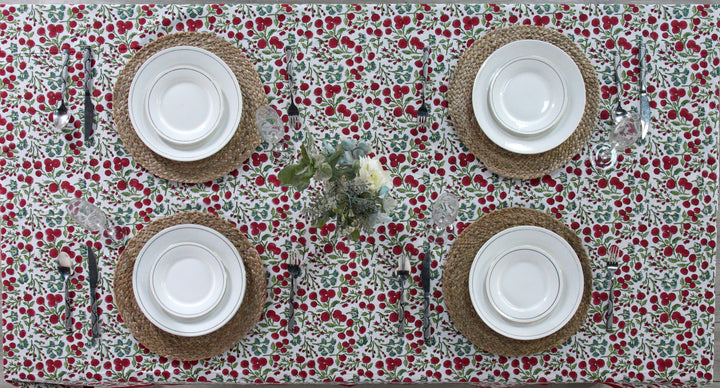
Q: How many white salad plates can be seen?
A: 4